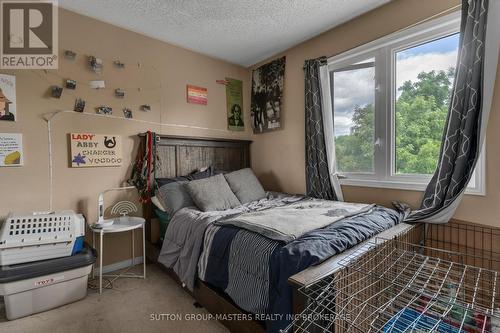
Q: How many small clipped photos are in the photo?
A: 11